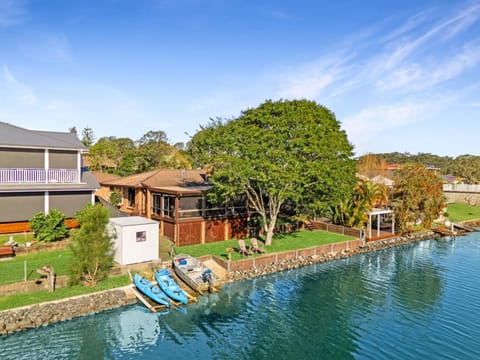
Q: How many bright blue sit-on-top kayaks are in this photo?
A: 2